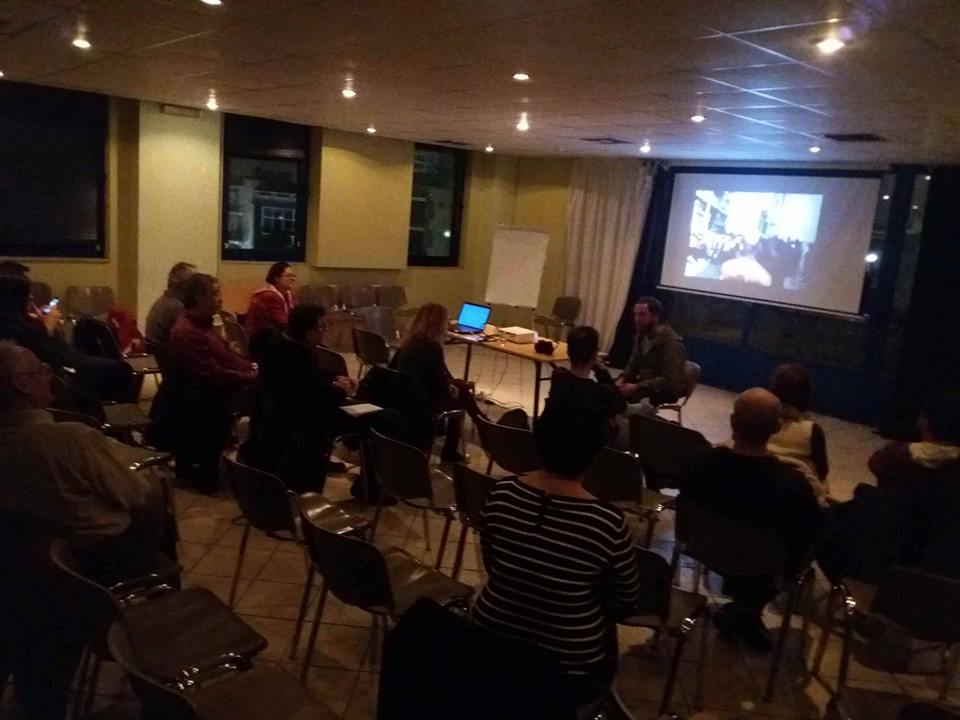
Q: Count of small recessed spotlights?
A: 13